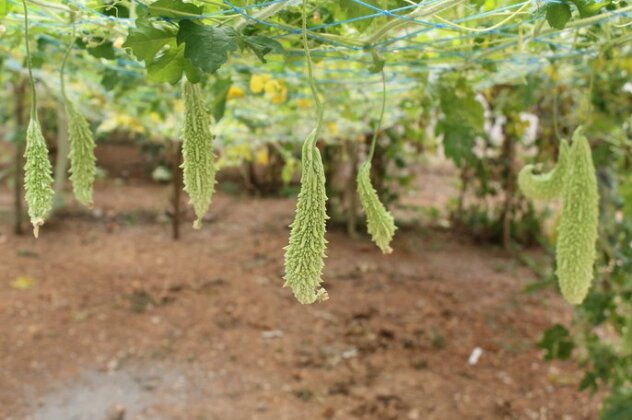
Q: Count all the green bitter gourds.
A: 7